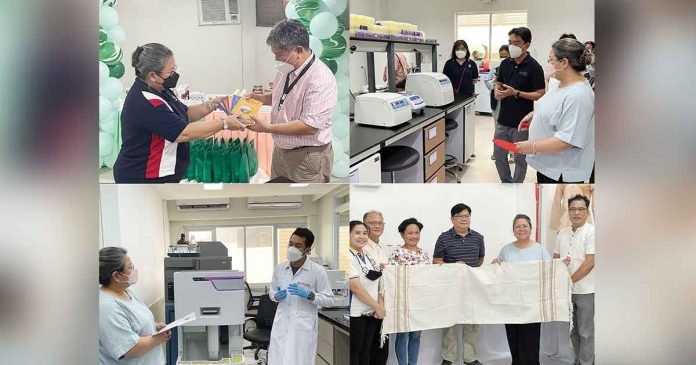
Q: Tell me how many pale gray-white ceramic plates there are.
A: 0